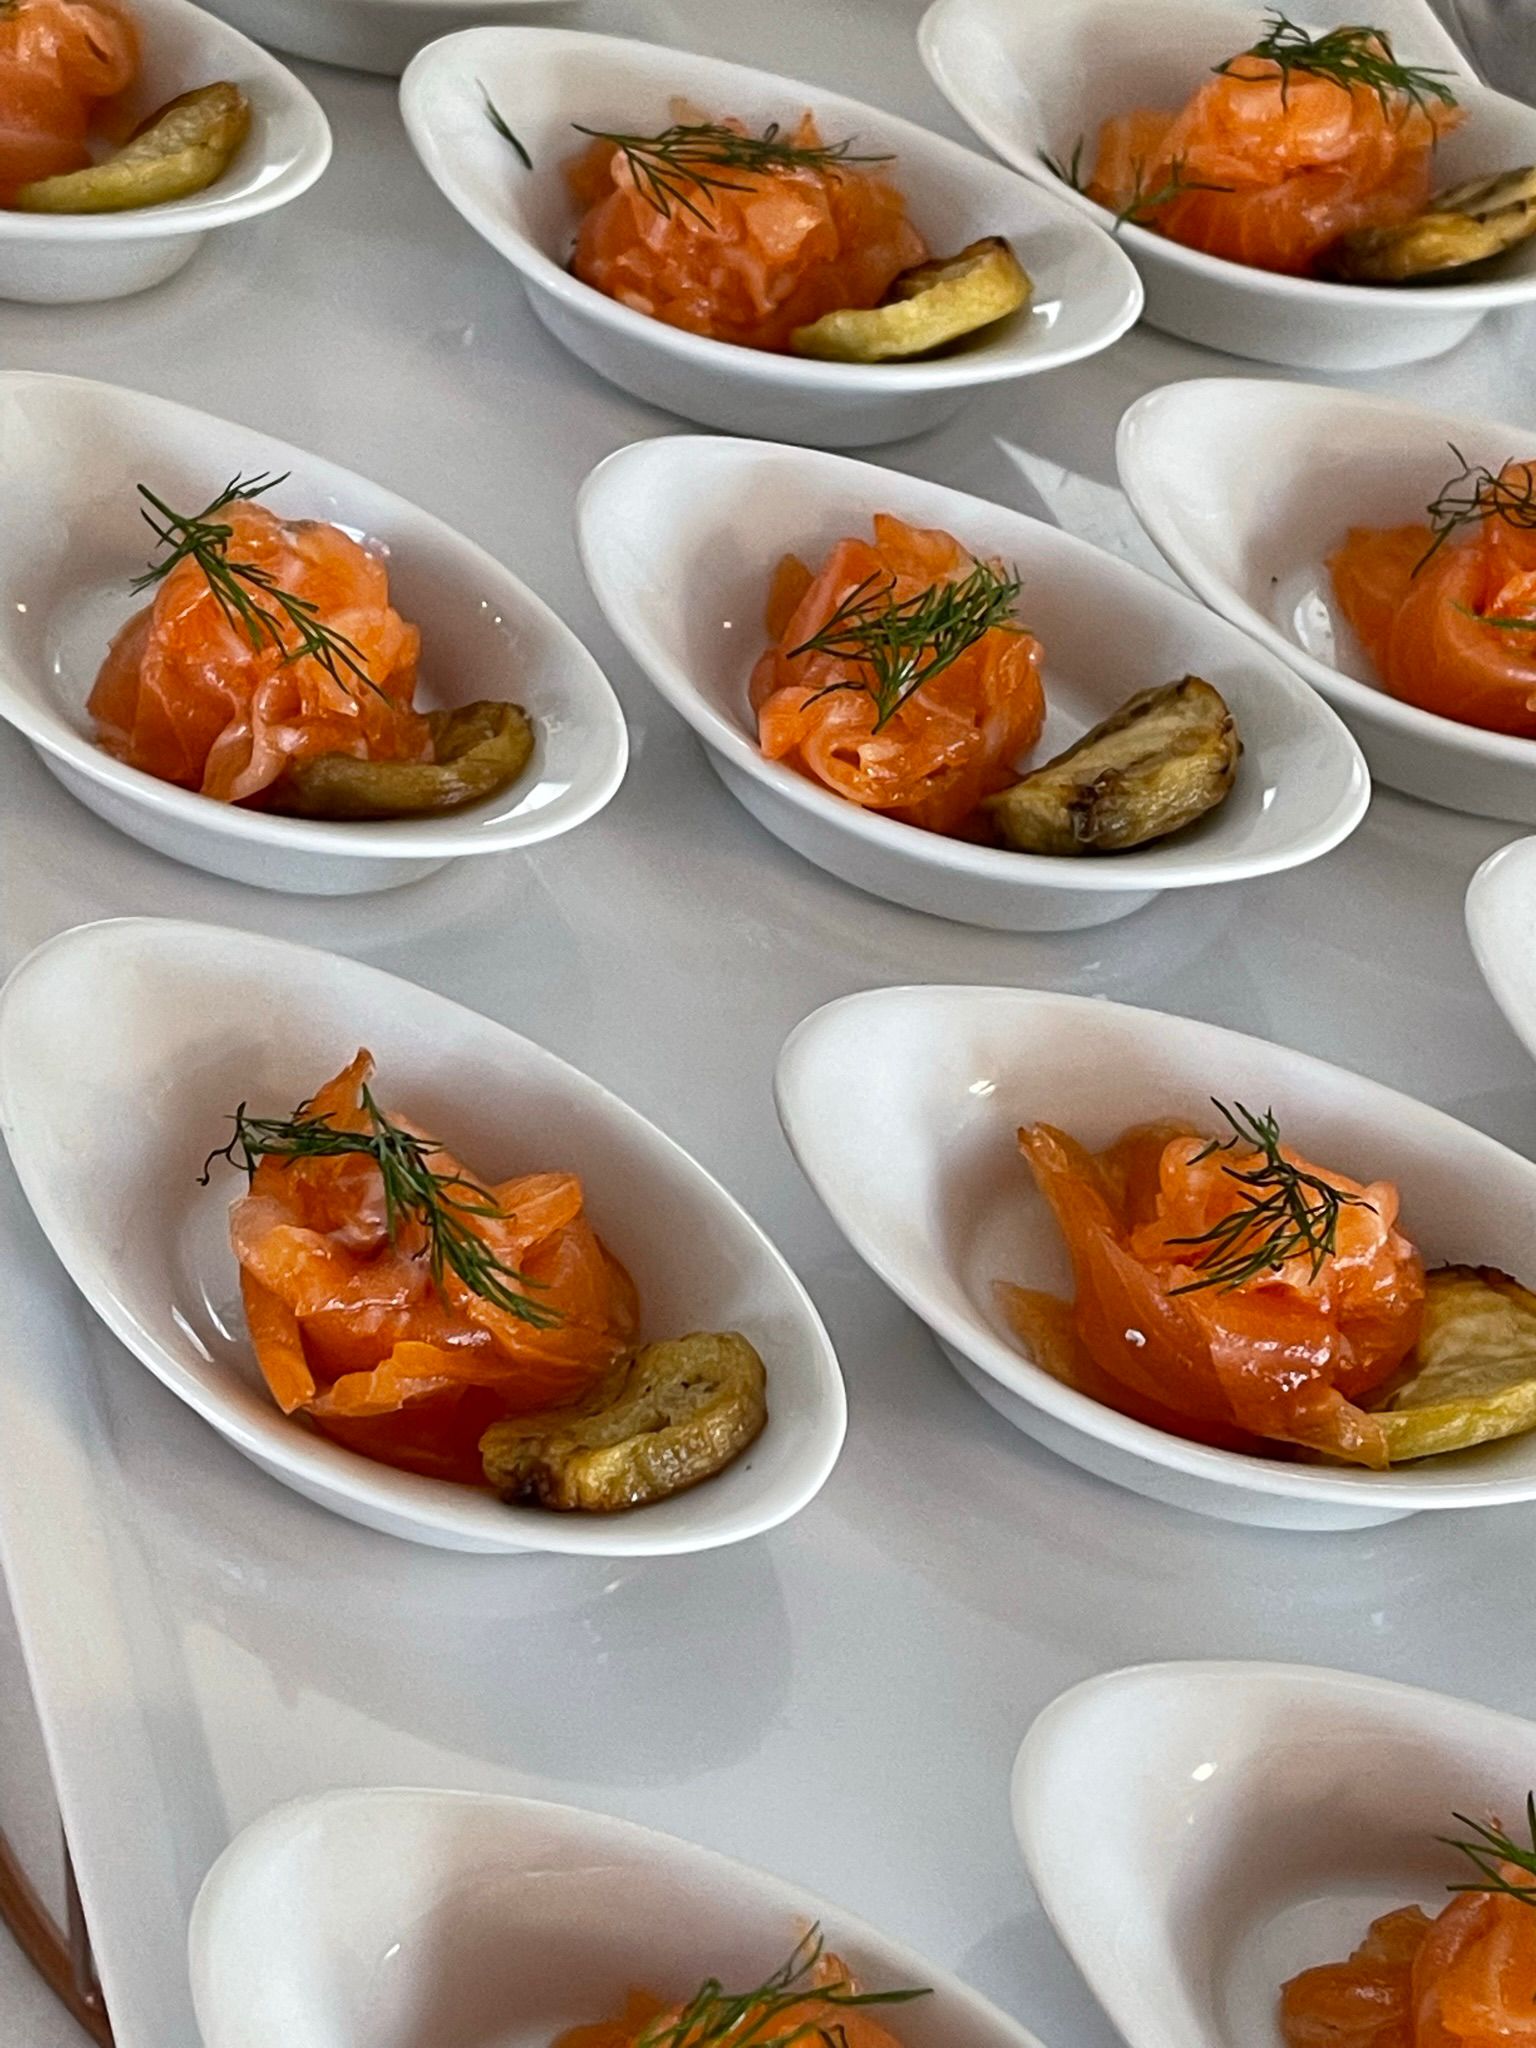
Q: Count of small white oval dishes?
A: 12